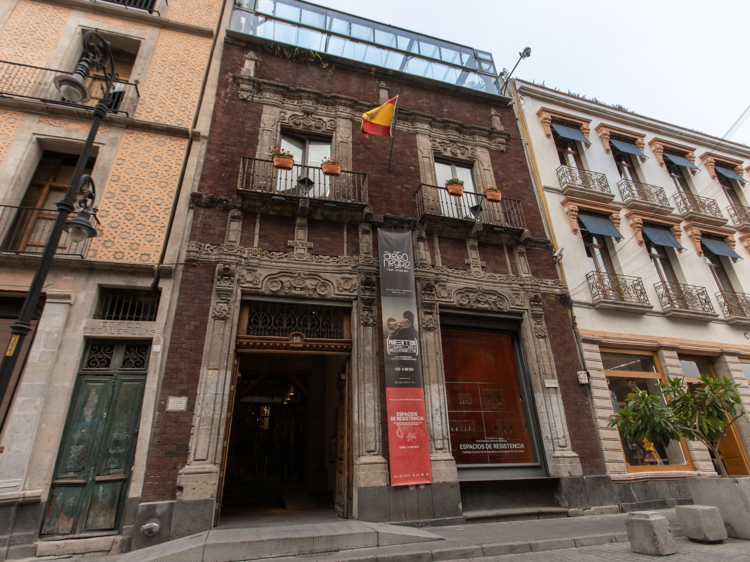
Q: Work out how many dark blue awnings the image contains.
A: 7